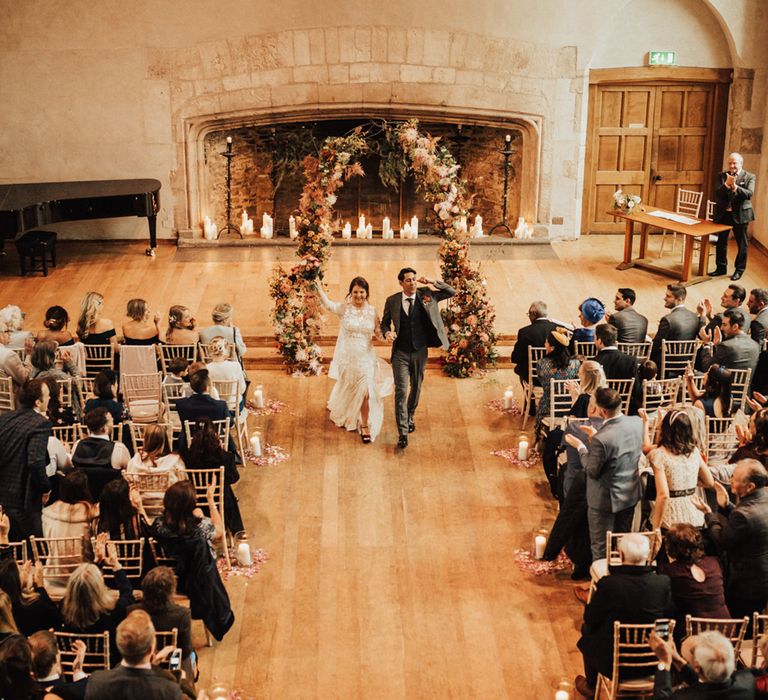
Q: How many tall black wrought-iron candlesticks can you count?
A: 2